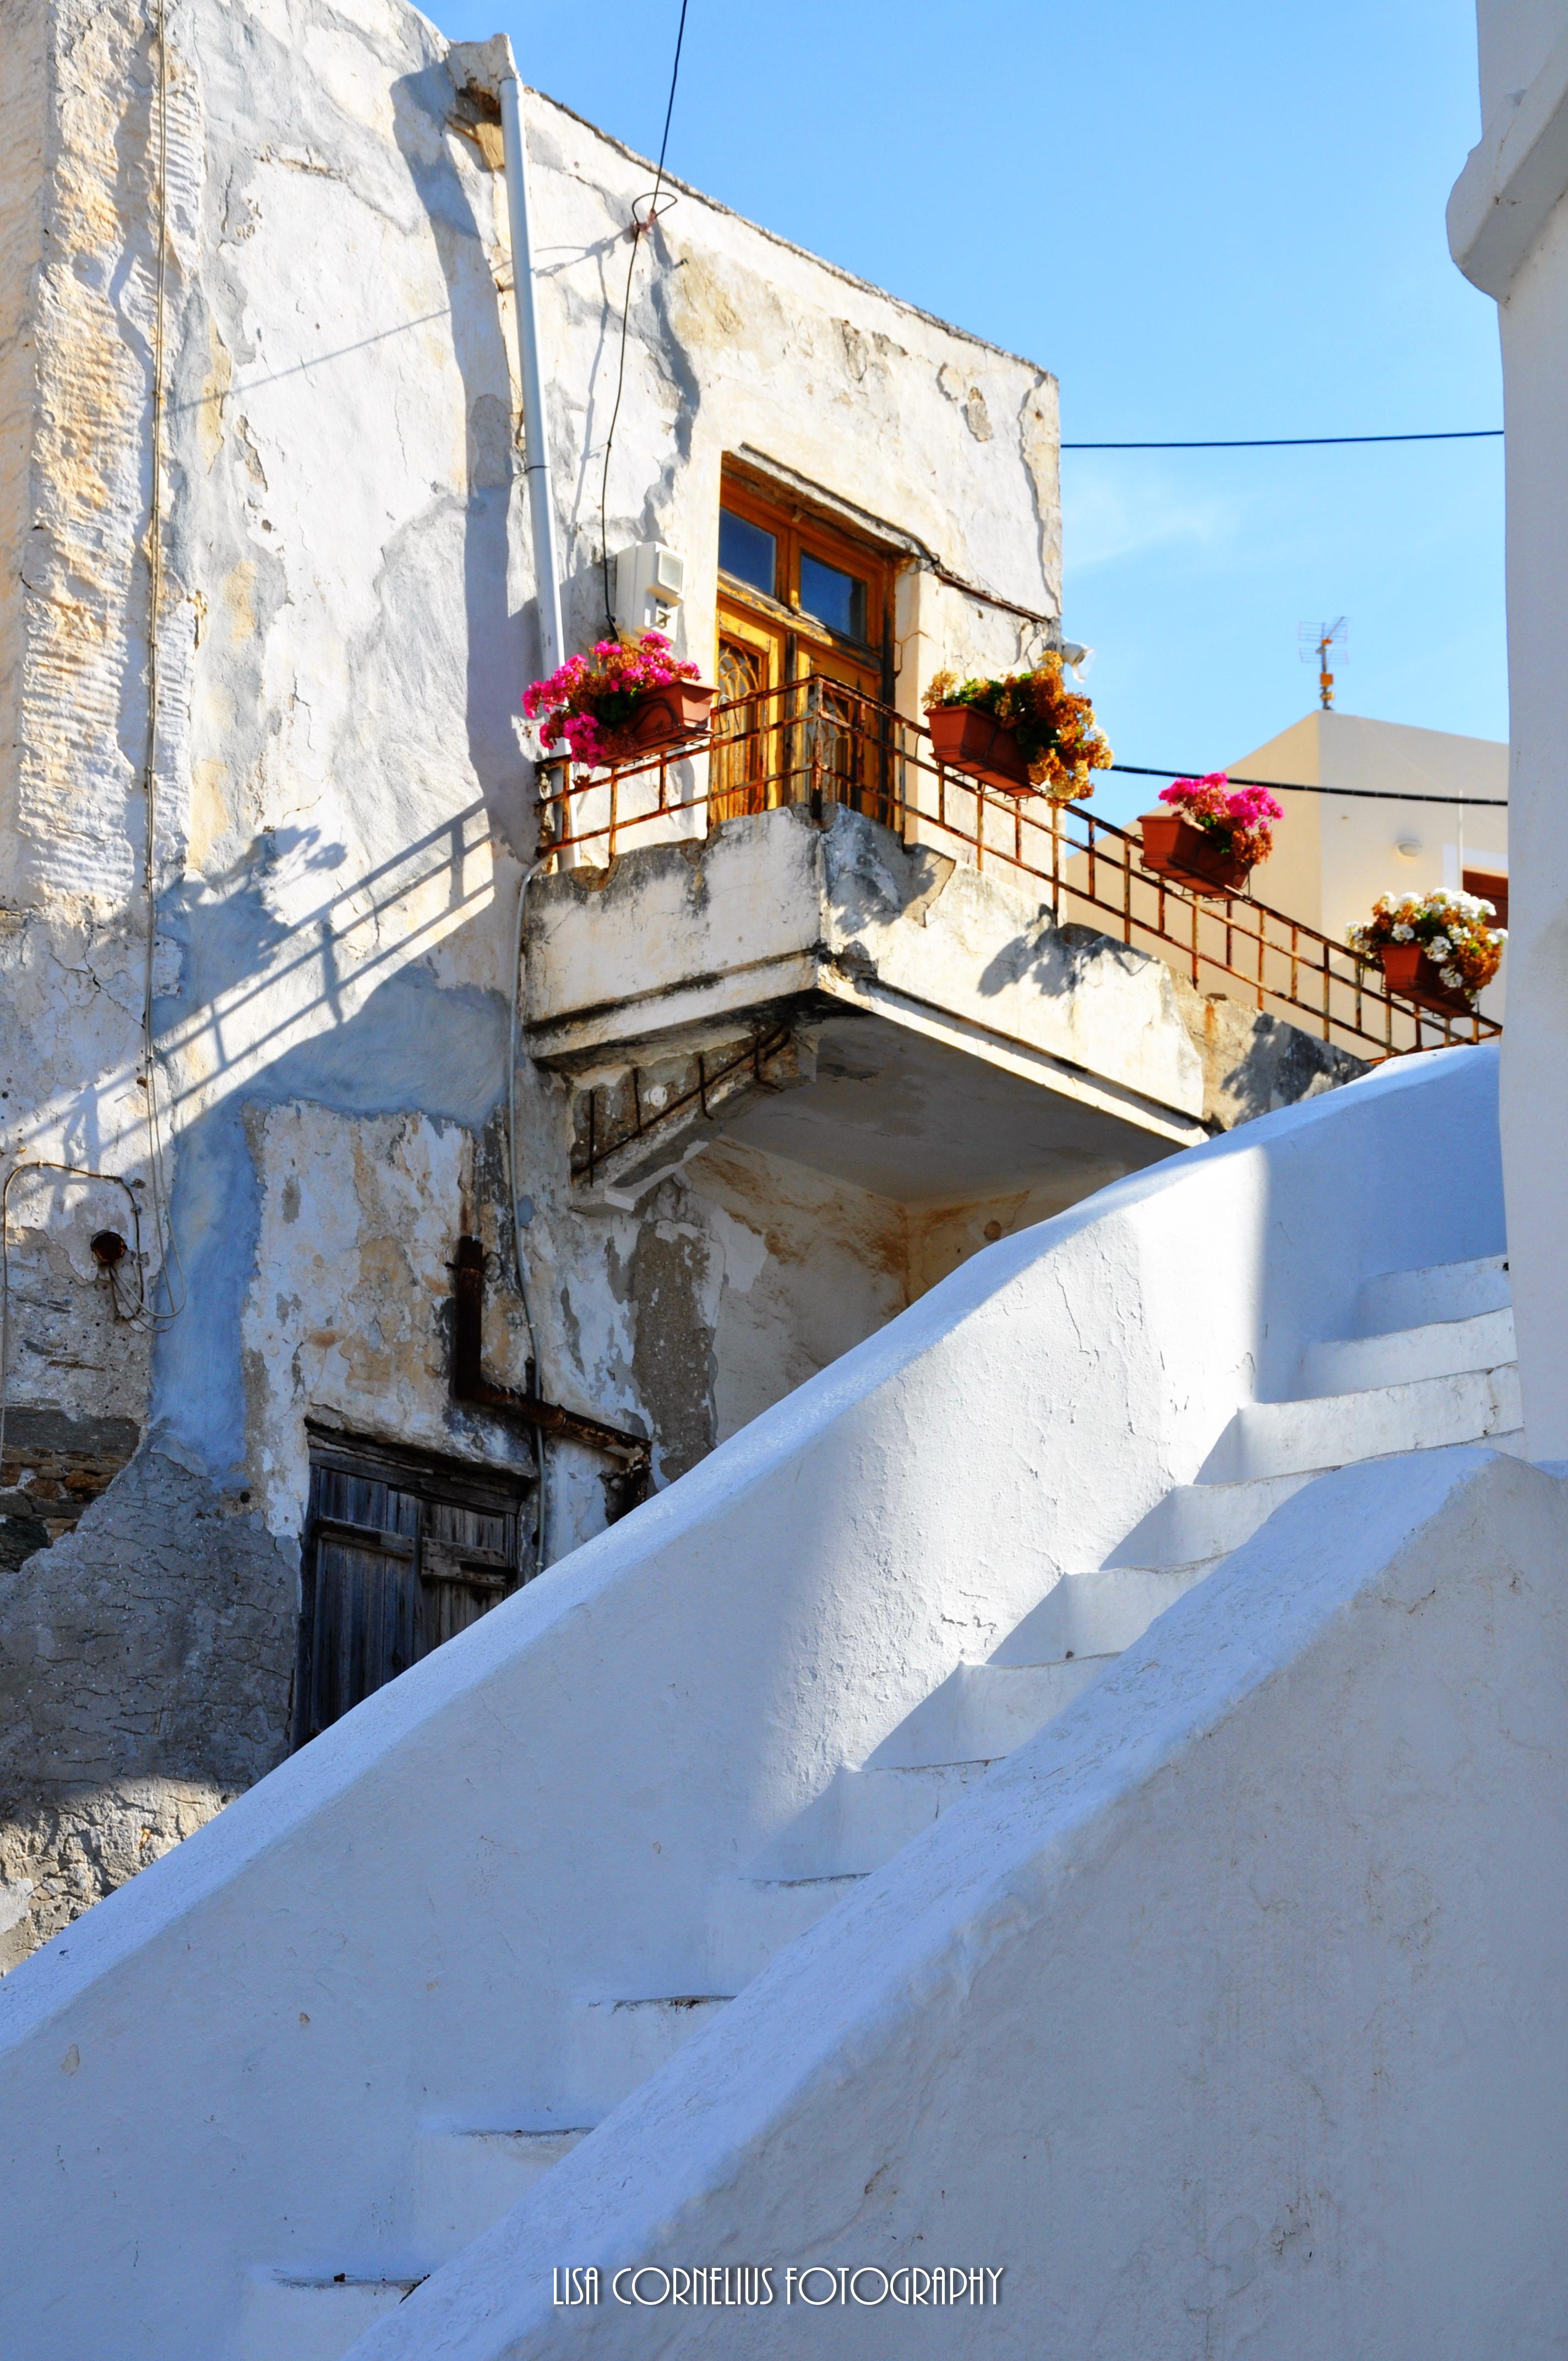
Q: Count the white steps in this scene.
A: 11